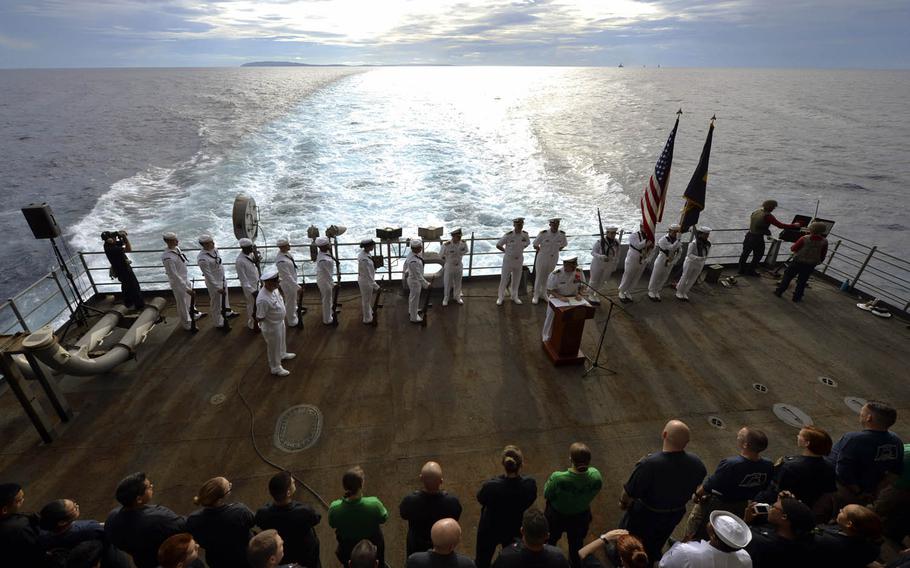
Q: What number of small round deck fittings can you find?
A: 4